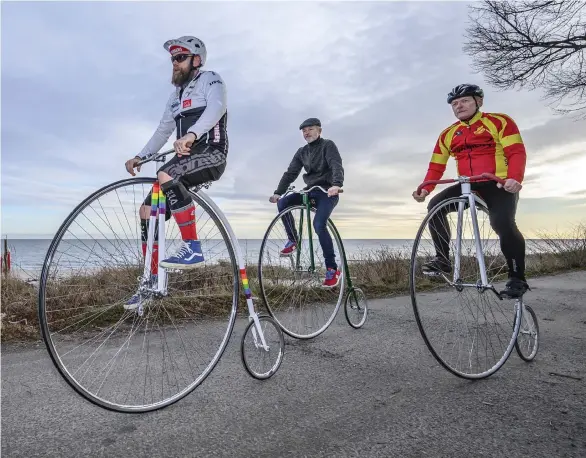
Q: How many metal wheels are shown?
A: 6